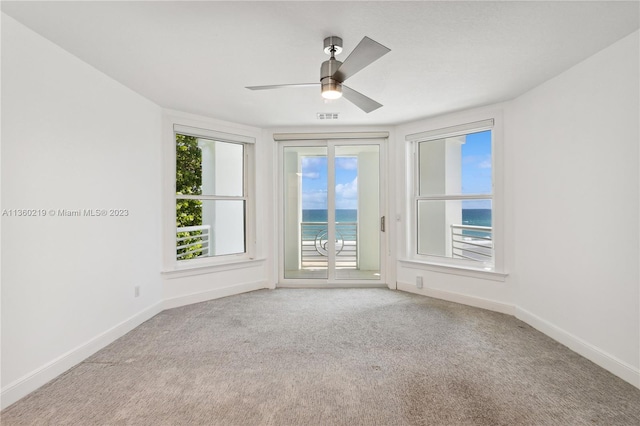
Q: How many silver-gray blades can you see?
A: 3